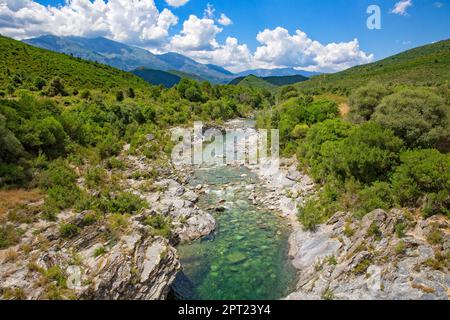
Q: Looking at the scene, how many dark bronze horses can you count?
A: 0